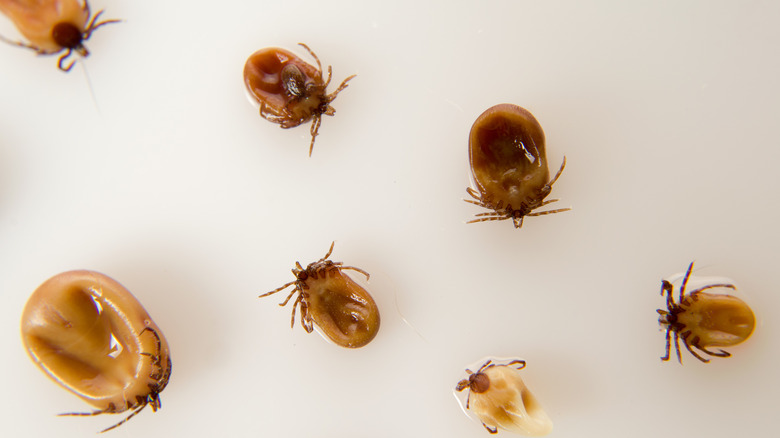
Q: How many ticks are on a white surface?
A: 7